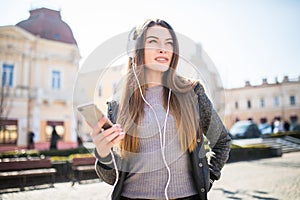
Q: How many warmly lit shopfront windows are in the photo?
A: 2